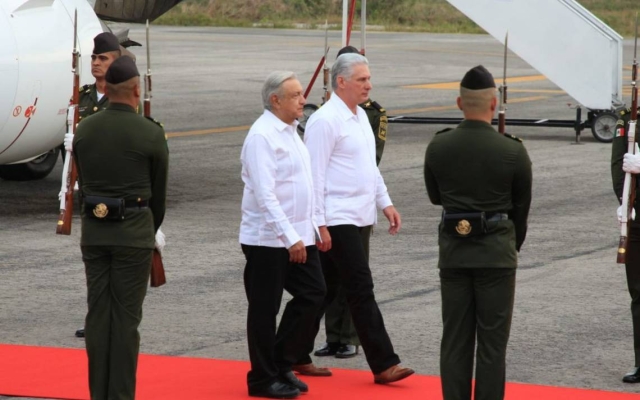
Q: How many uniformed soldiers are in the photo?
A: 5